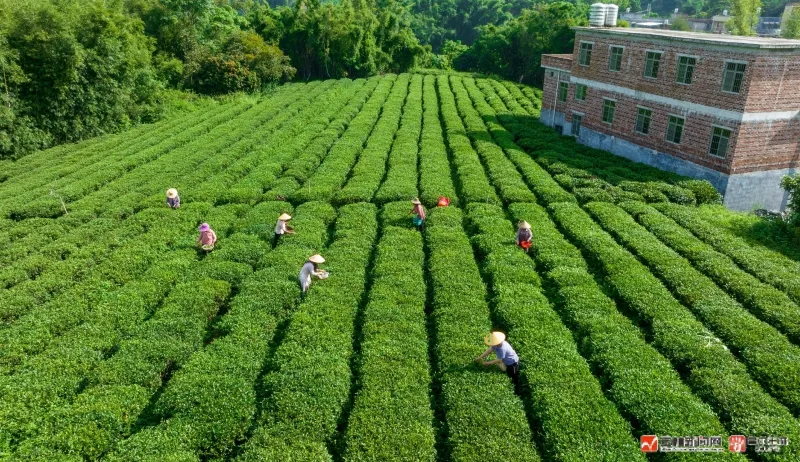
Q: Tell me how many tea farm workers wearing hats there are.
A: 7